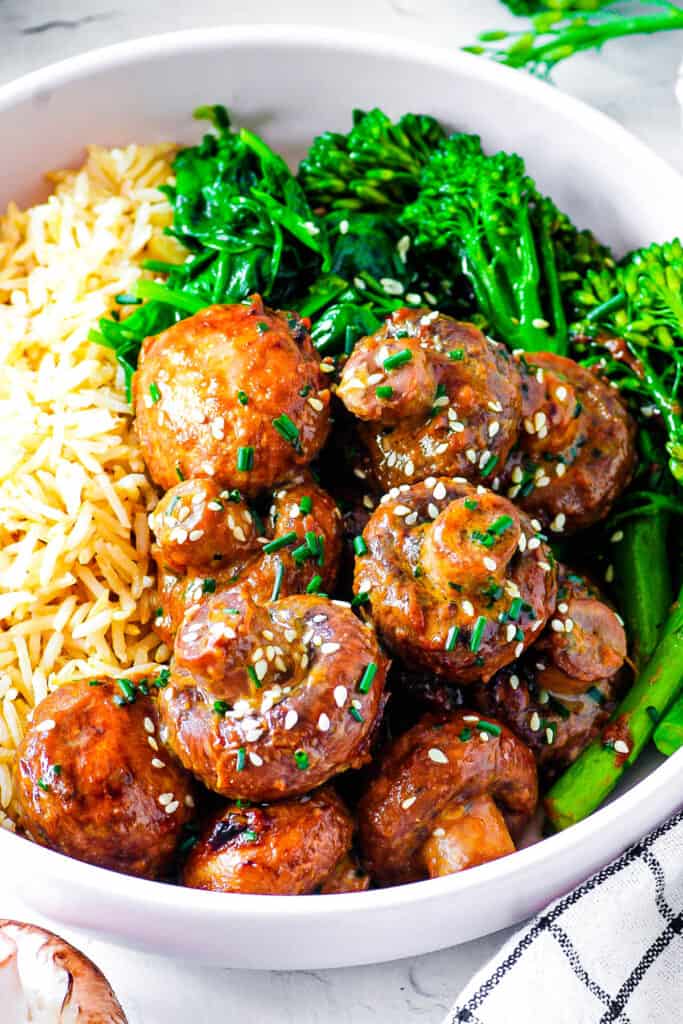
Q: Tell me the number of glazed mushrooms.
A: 10